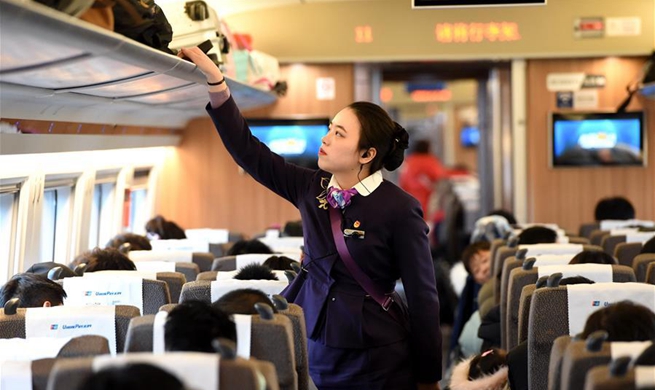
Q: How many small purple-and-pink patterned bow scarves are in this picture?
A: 1